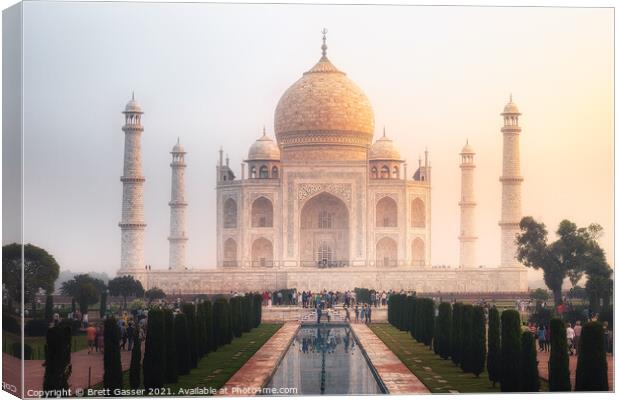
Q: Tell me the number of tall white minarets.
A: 4